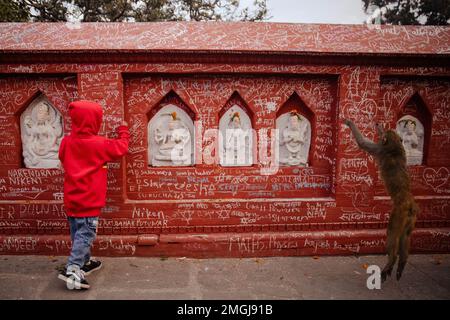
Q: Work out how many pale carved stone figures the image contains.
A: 5